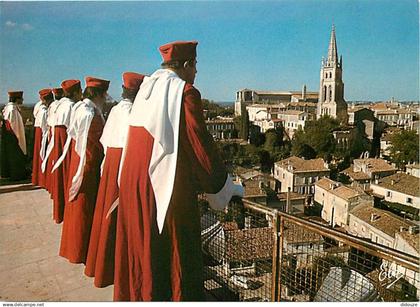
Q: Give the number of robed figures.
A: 7